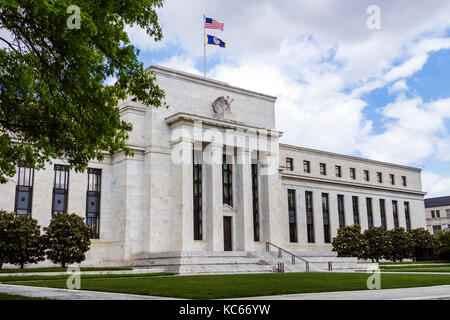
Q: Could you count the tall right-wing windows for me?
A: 9